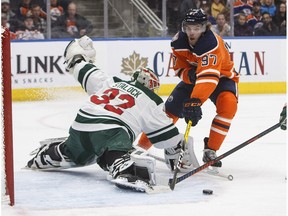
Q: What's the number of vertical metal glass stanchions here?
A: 4